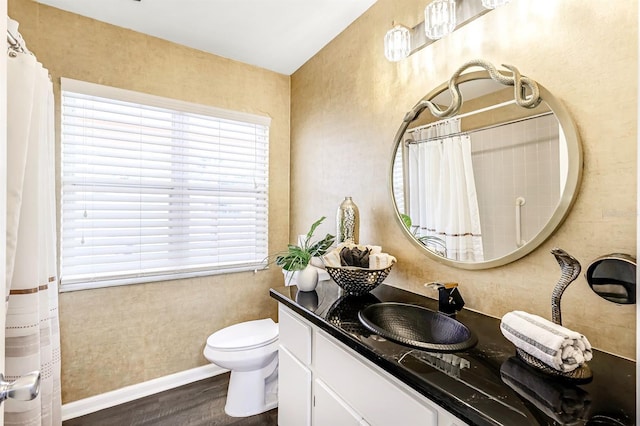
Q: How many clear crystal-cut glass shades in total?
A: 3